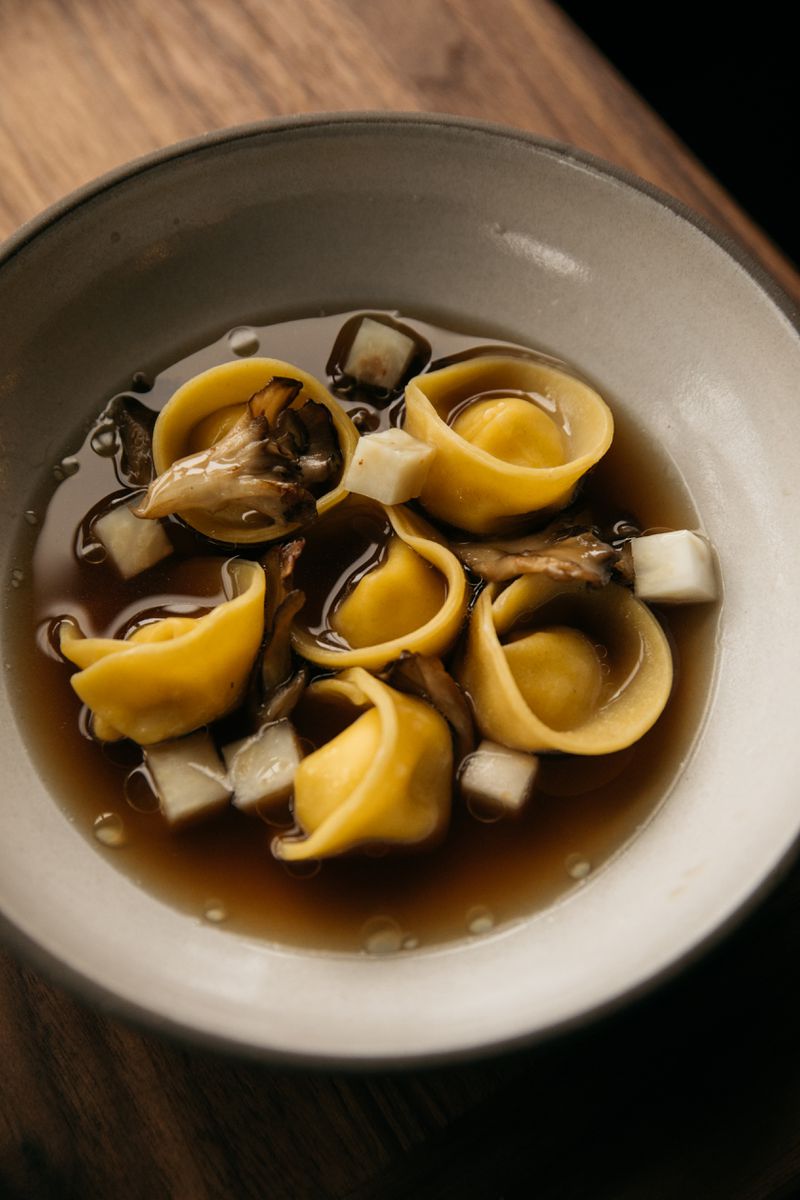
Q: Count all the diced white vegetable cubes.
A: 7